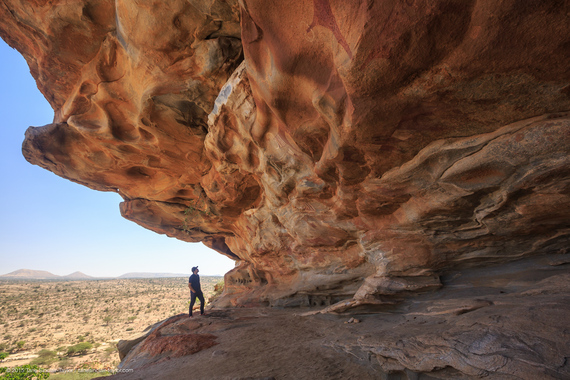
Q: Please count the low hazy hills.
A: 3